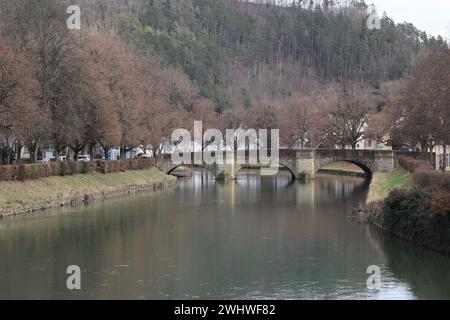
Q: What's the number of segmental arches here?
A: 3